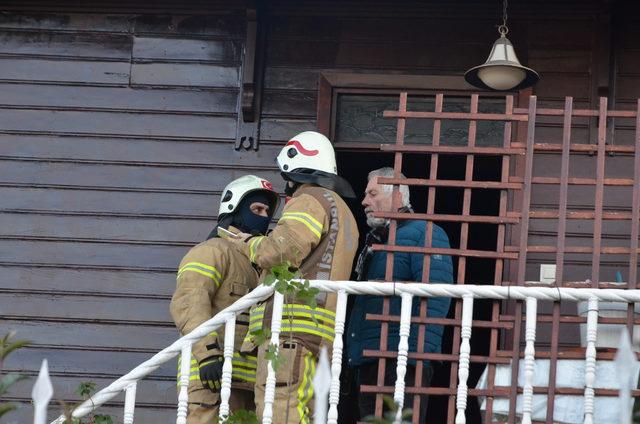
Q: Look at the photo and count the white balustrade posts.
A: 9